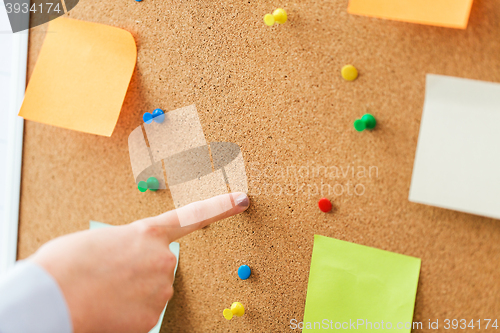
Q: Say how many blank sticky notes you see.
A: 5